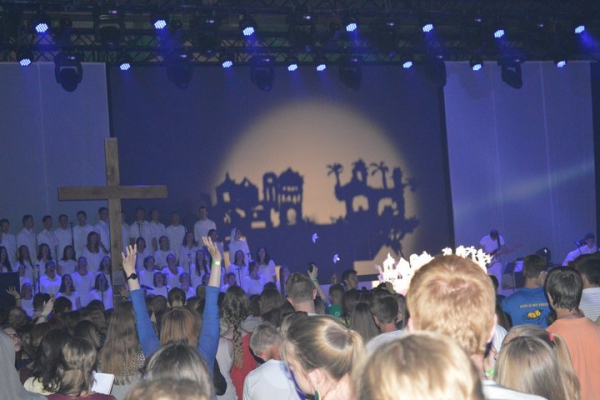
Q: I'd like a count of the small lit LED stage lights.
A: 15